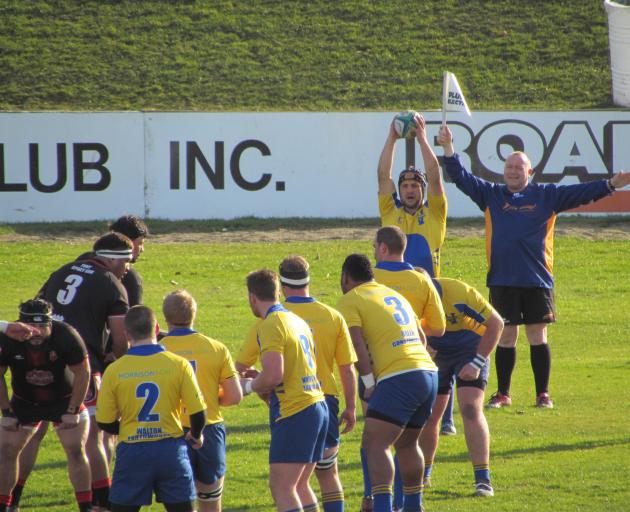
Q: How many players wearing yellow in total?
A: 8